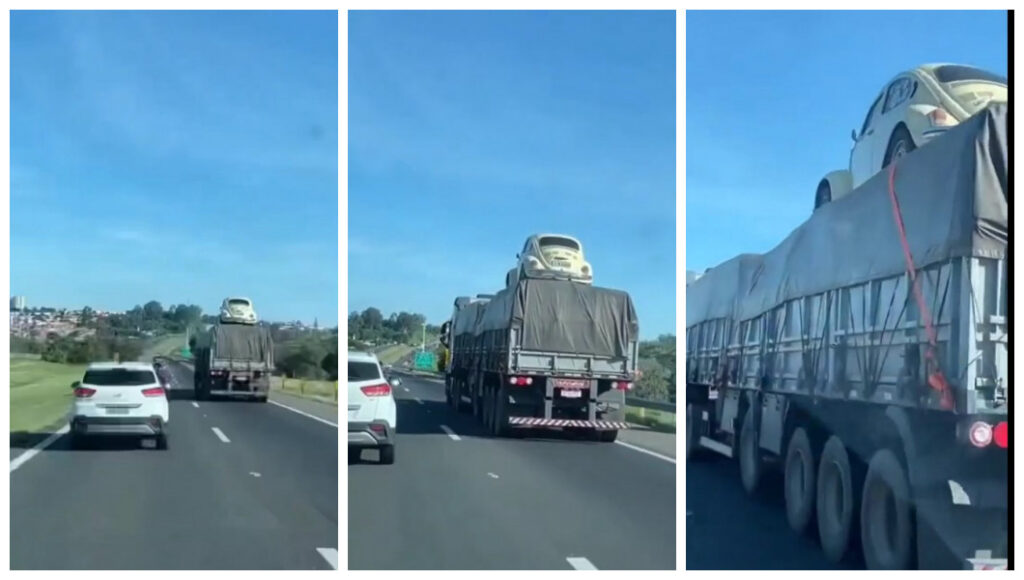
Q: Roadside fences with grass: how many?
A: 2